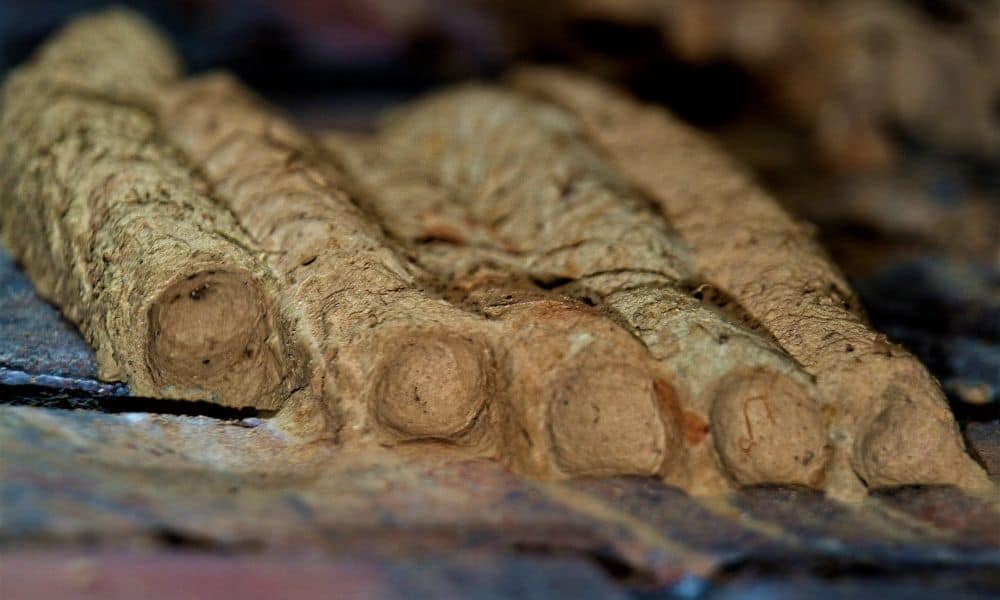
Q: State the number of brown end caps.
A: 5